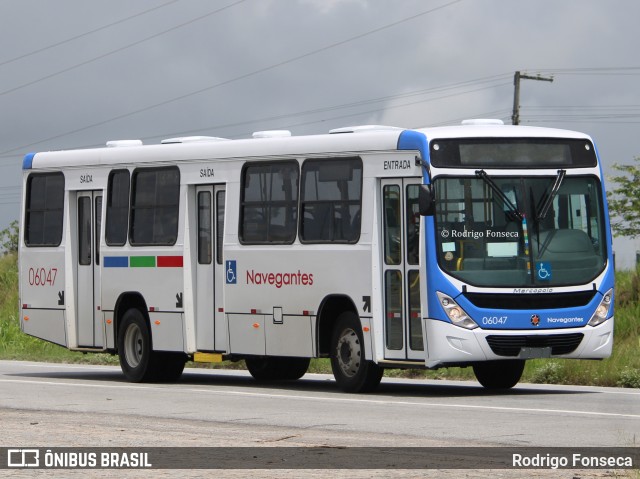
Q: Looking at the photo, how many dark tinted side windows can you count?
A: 5